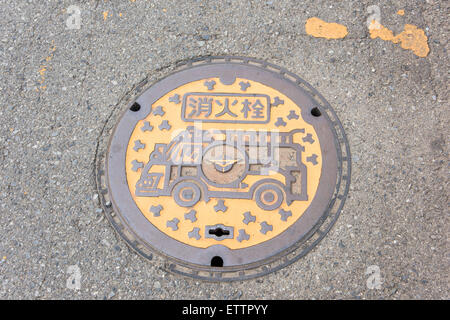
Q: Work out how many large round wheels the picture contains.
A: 2